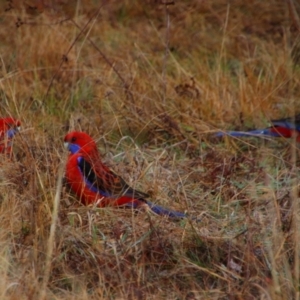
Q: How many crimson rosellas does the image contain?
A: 3